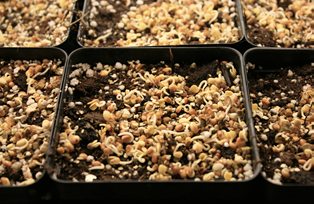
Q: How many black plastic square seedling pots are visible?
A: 6